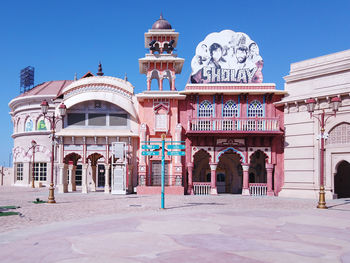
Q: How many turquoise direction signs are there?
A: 4